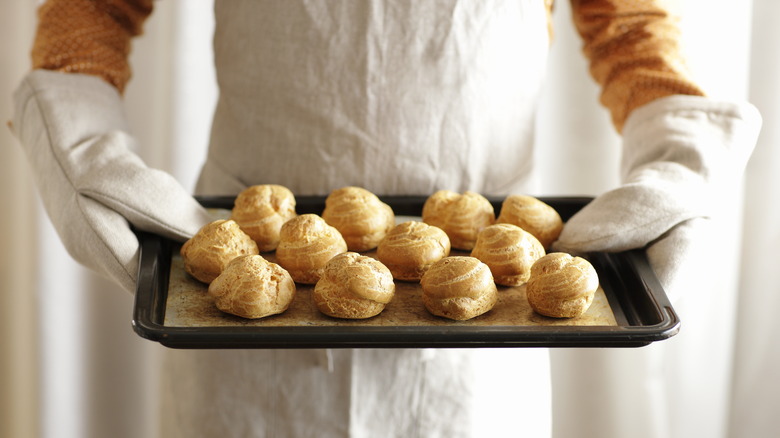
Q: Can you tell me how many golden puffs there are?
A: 12